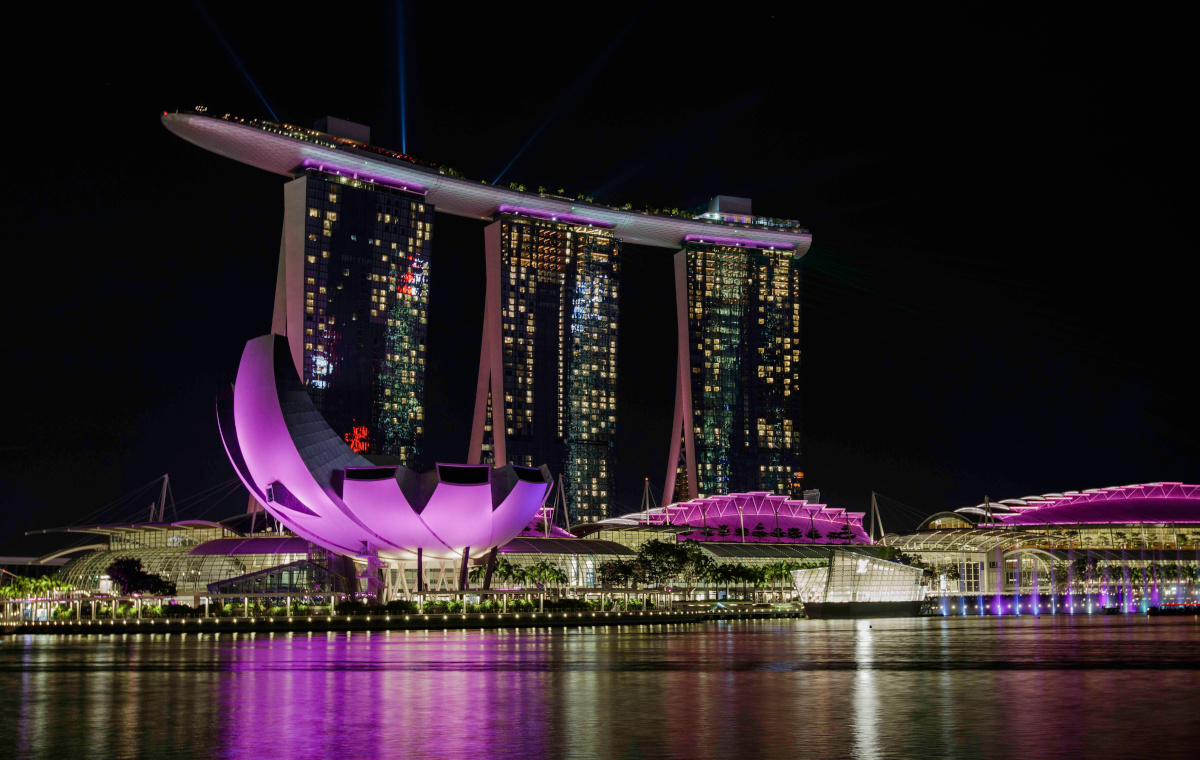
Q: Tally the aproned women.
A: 0